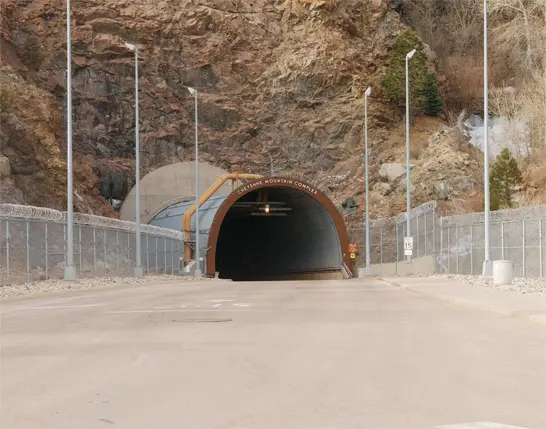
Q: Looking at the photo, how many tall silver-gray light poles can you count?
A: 6